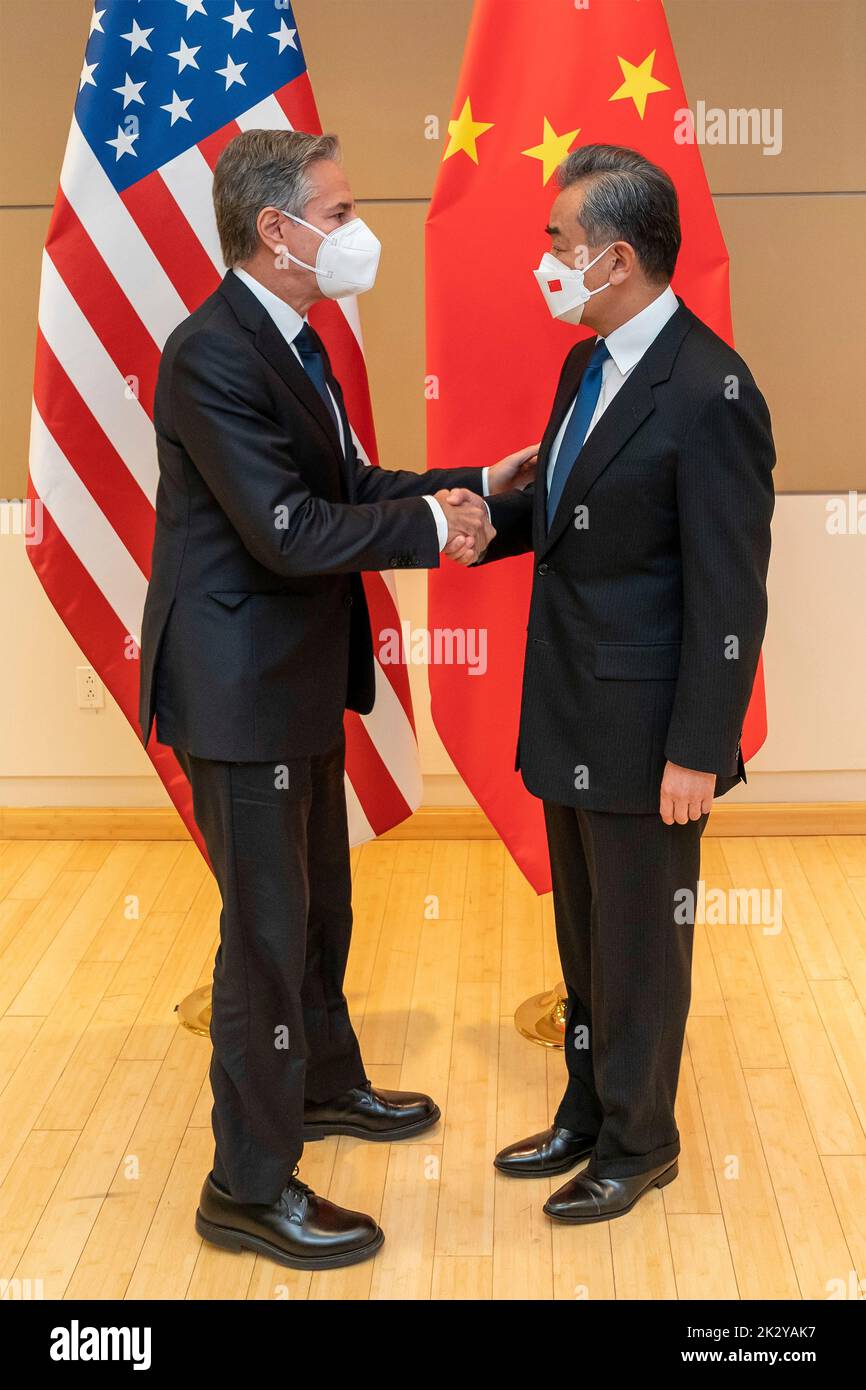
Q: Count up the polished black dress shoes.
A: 4